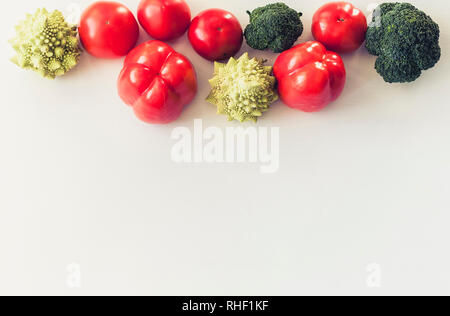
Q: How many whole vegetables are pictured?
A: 10